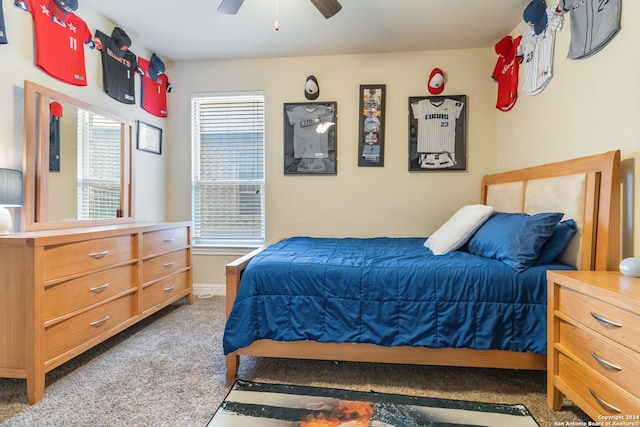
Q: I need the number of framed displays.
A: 4